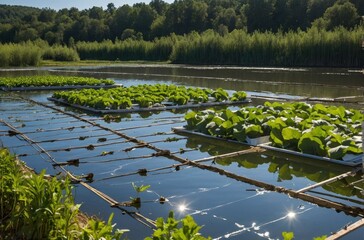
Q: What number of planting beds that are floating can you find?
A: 3